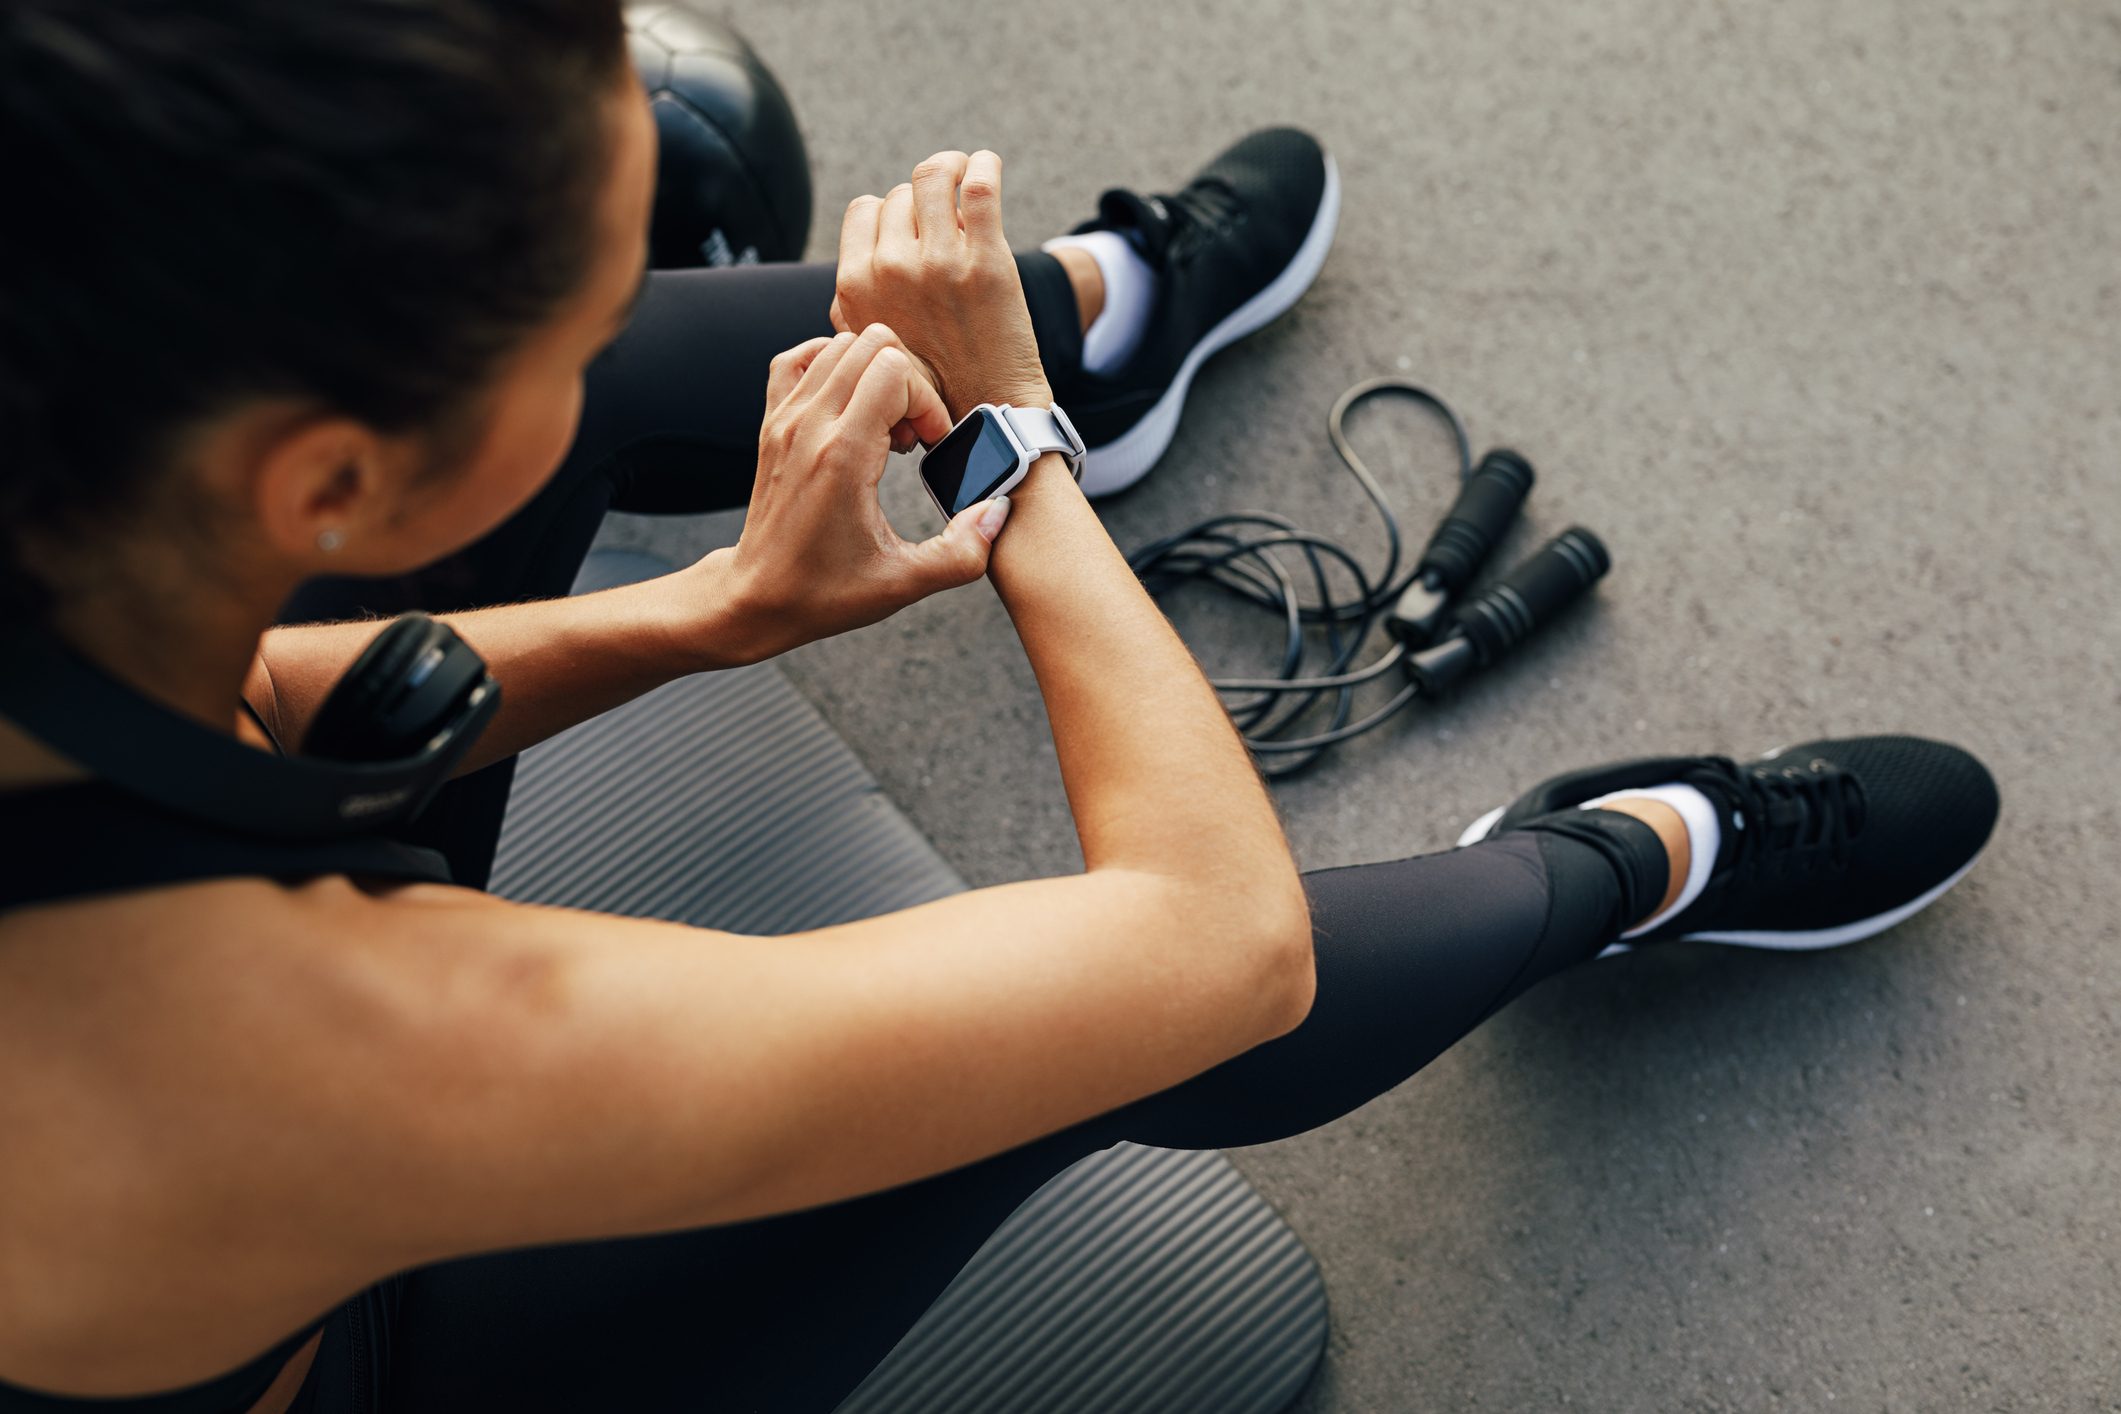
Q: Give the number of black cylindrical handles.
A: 2